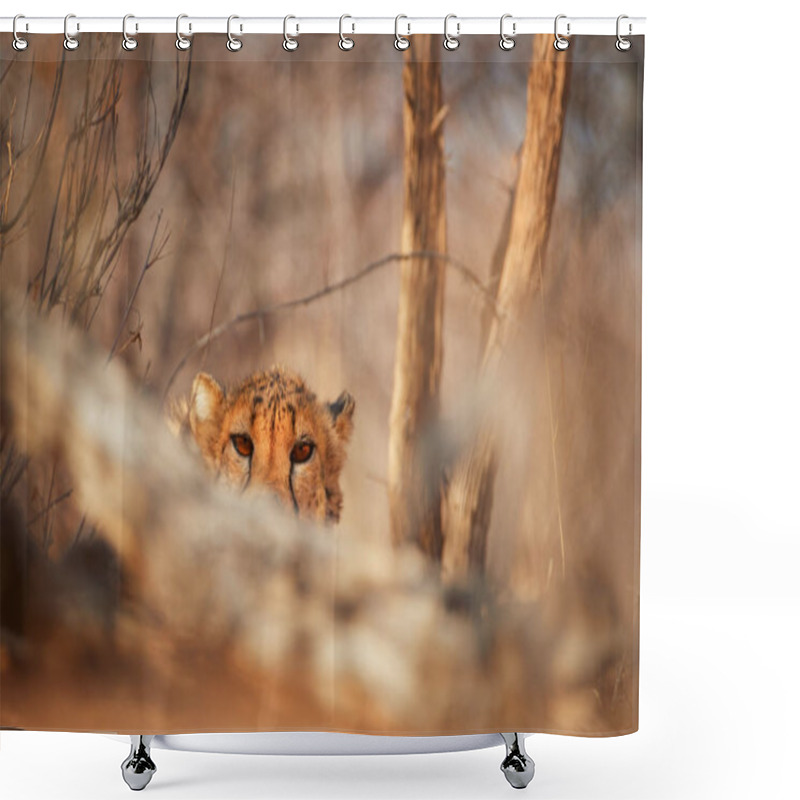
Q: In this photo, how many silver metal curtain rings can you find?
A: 12